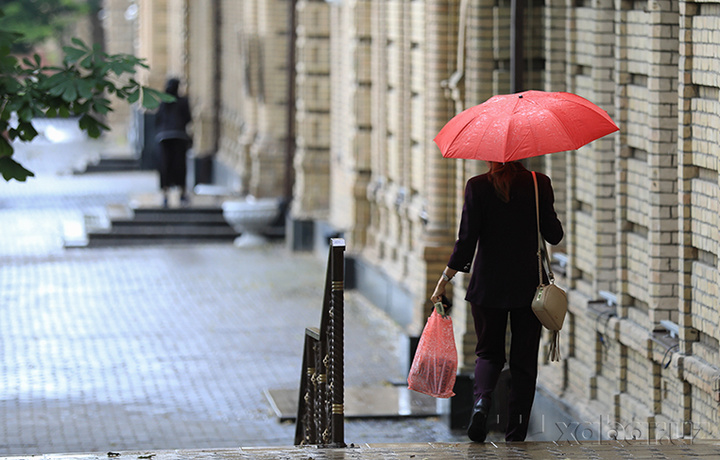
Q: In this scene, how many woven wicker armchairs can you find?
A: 0